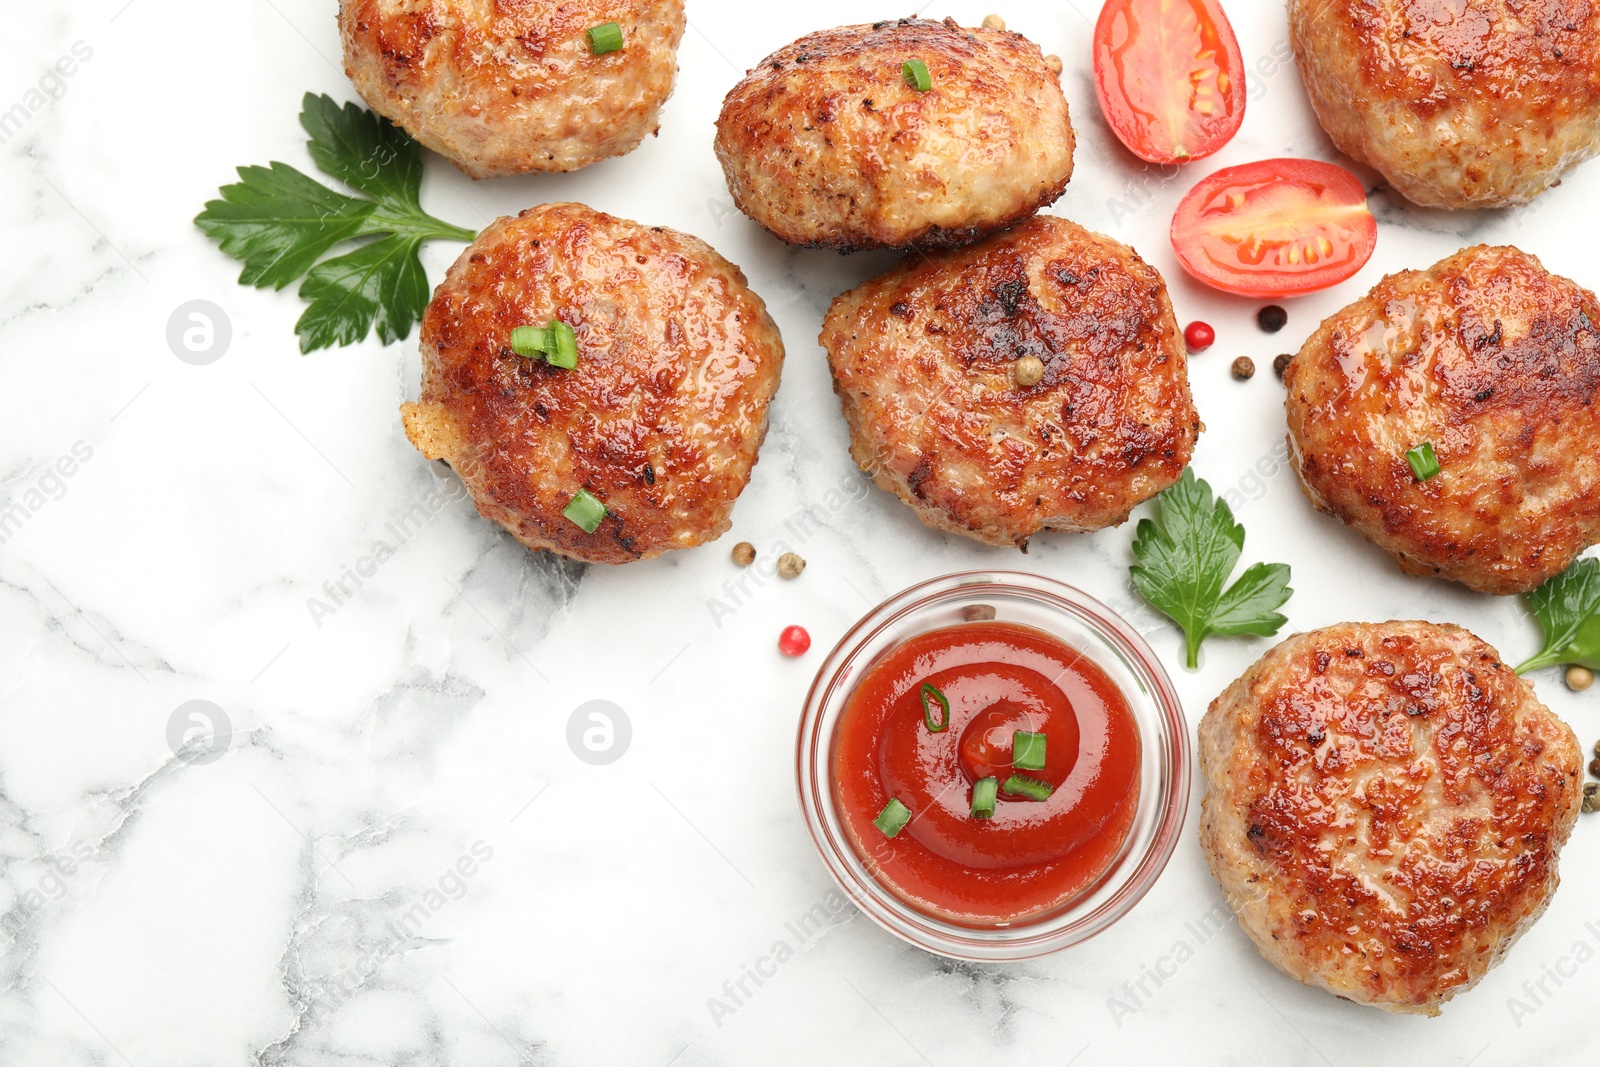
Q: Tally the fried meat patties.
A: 7